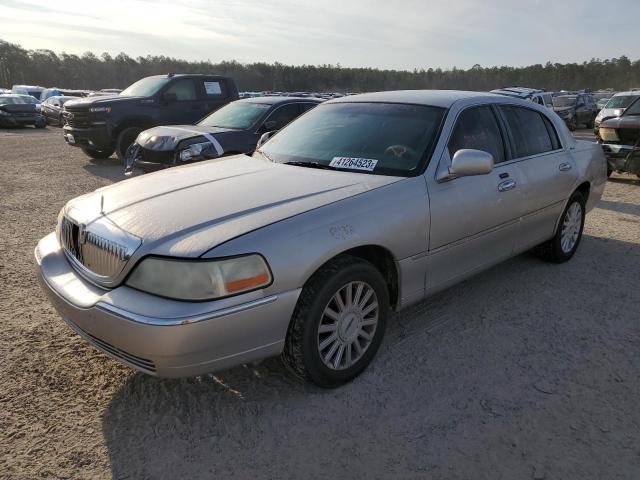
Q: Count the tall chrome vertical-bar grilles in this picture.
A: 1